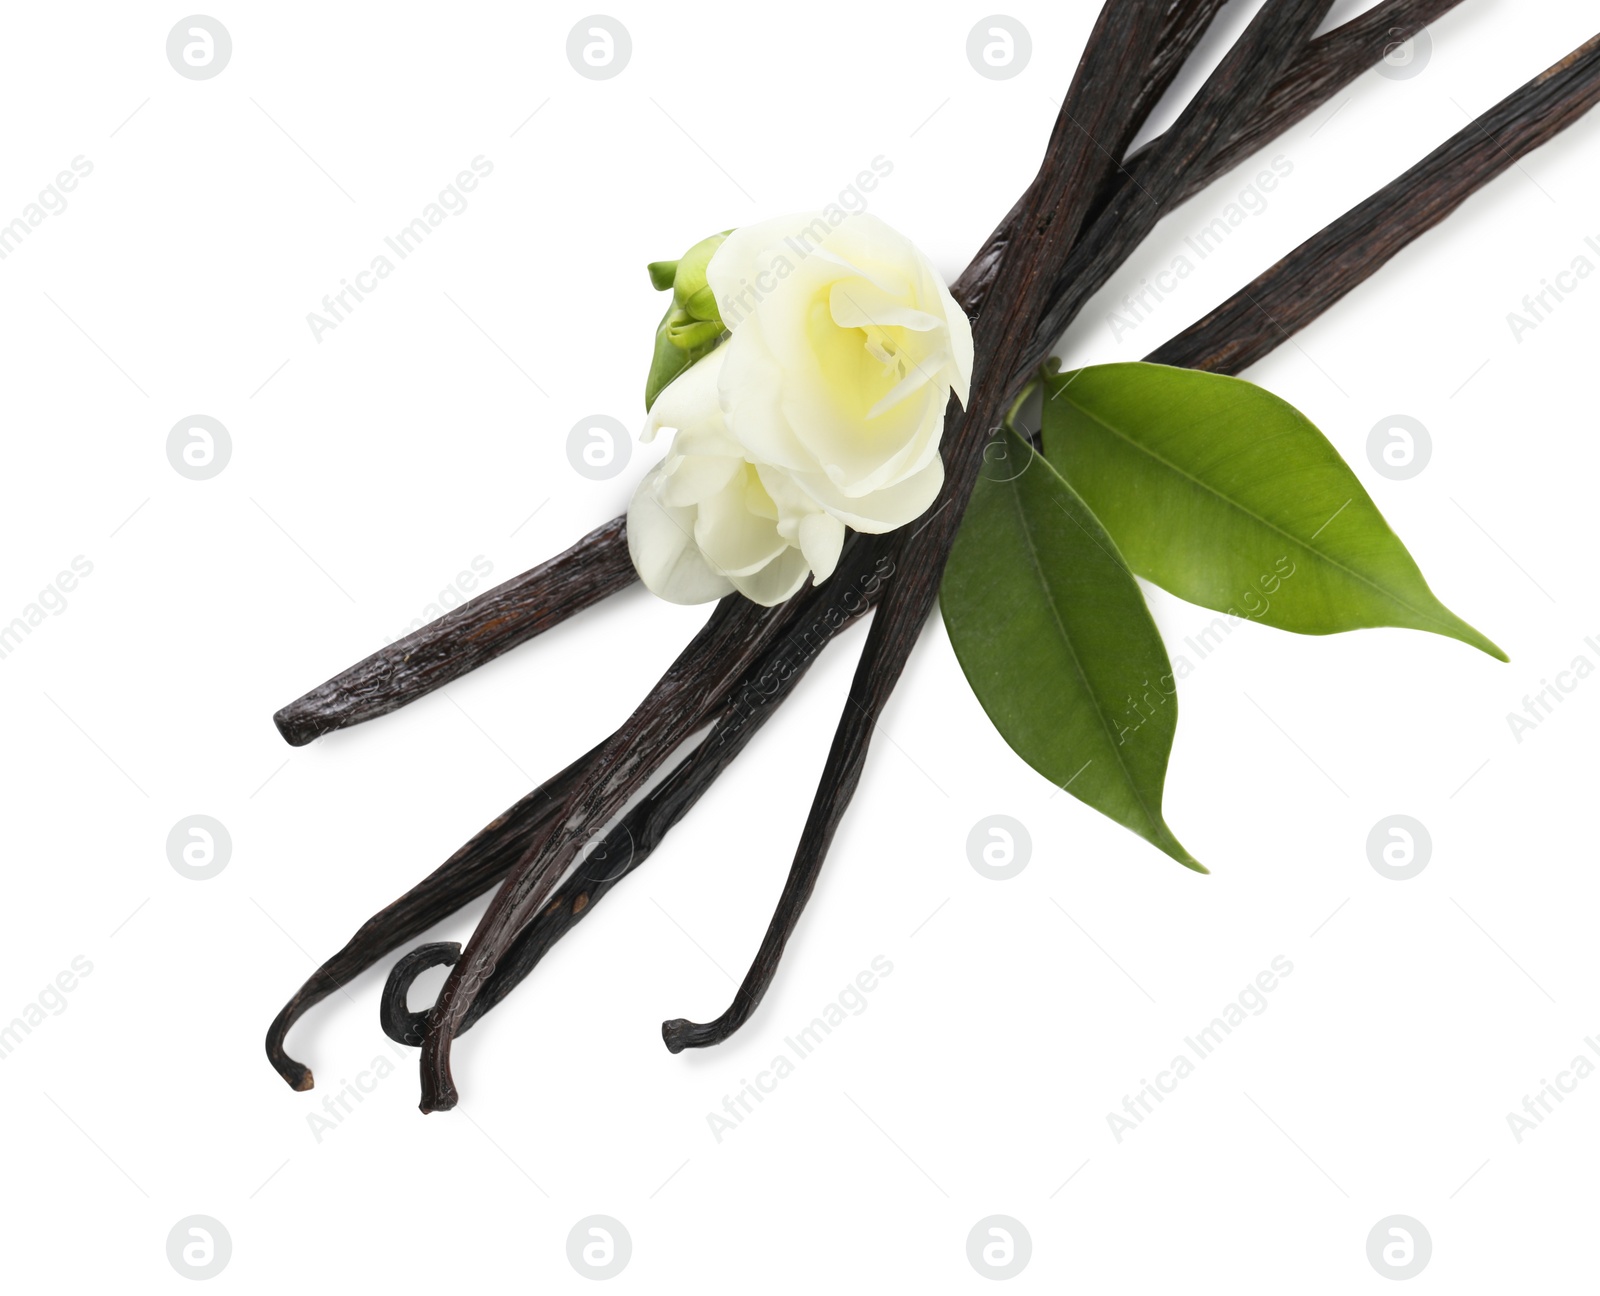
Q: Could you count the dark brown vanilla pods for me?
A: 5